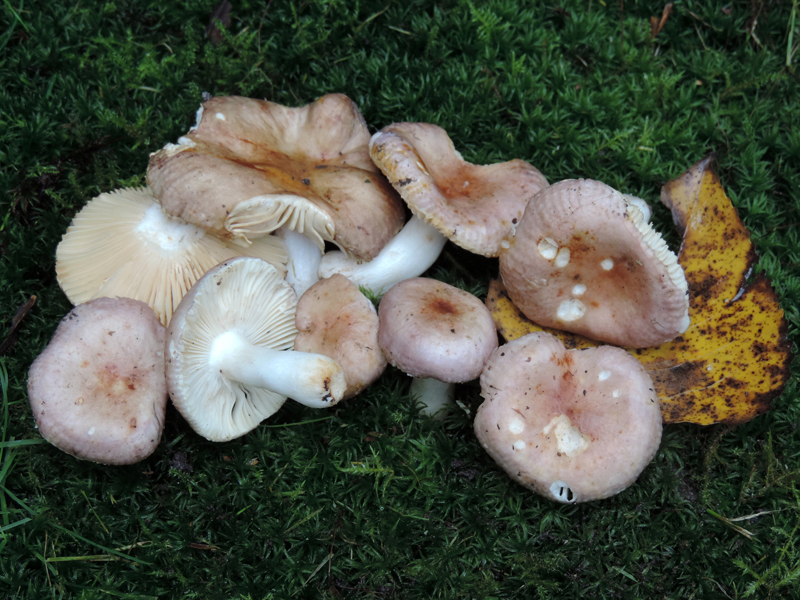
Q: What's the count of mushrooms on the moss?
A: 9